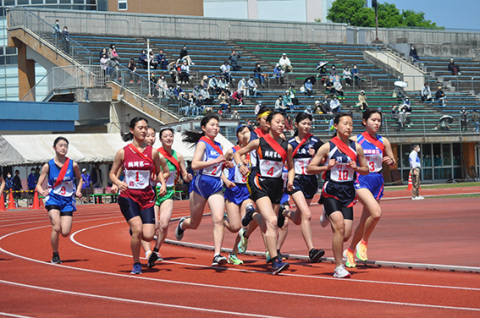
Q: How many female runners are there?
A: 11